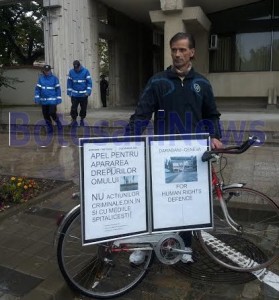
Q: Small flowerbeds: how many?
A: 1